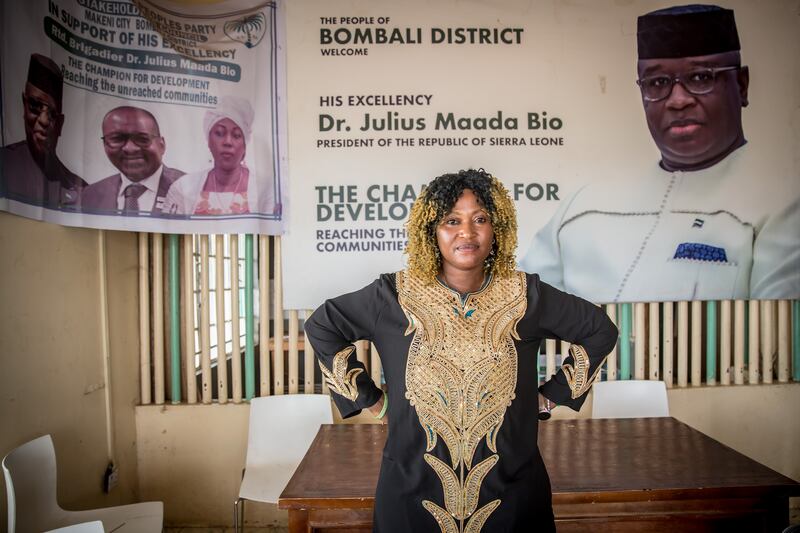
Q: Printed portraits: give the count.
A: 4